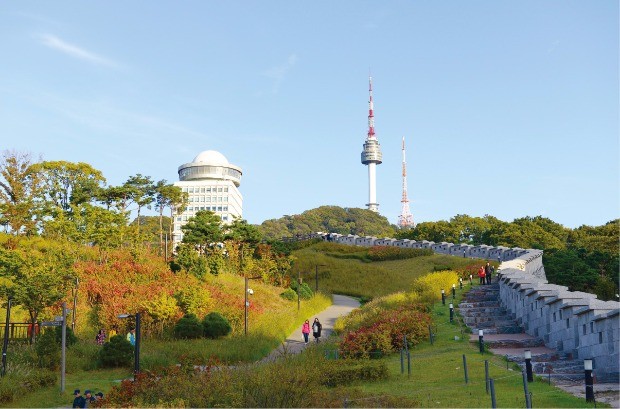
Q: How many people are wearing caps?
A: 3